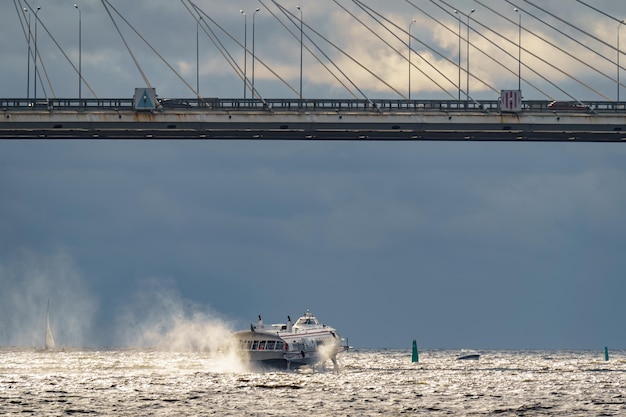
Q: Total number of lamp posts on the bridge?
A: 12